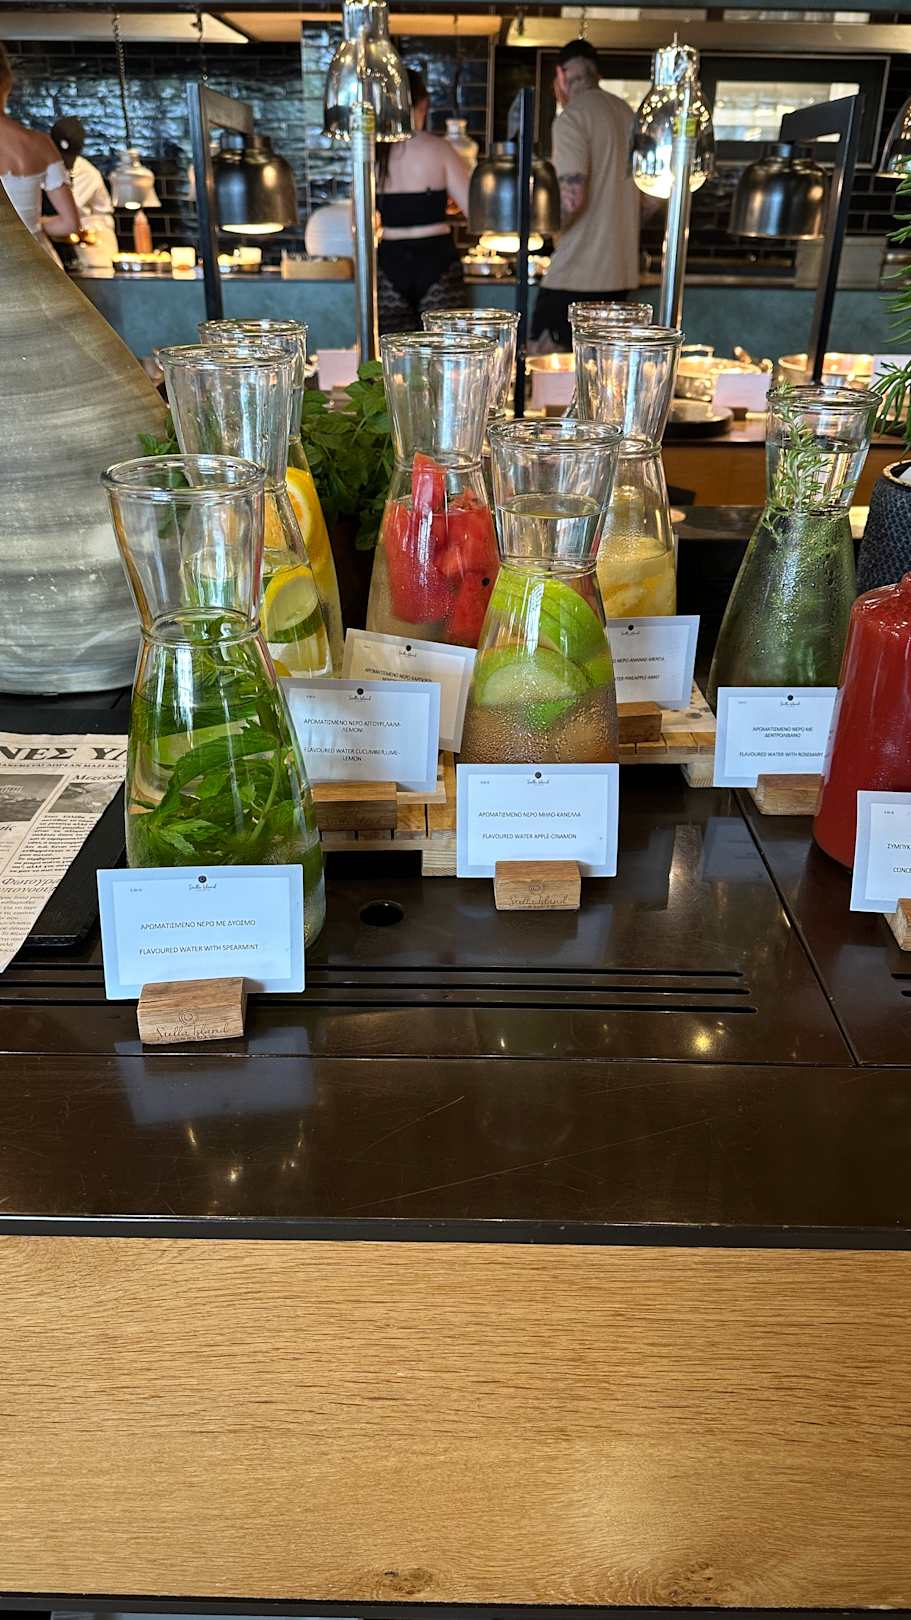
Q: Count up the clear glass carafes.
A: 9